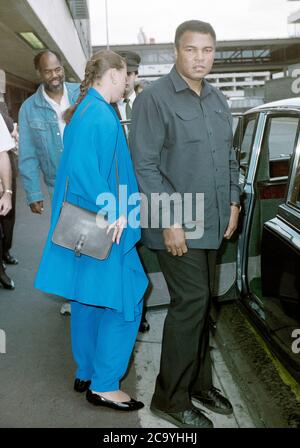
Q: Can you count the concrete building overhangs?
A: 1